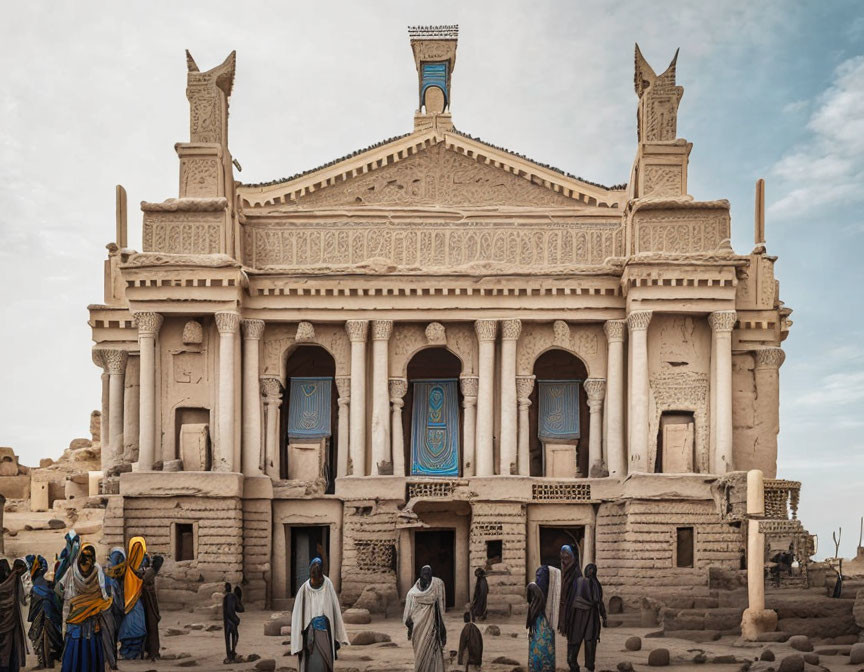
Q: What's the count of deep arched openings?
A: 3